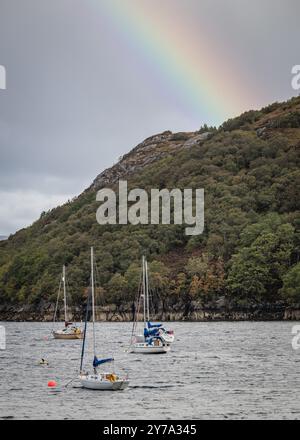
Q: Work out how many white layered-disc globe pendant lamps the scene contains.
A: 0